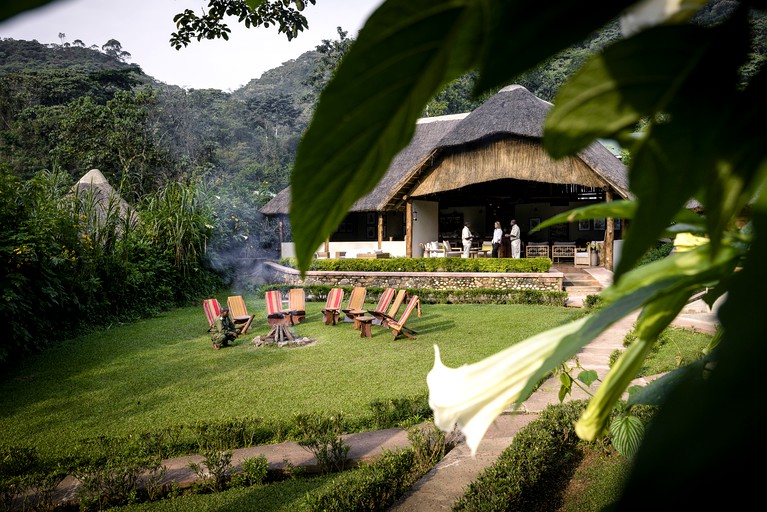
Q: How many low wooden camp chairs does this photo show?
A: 9